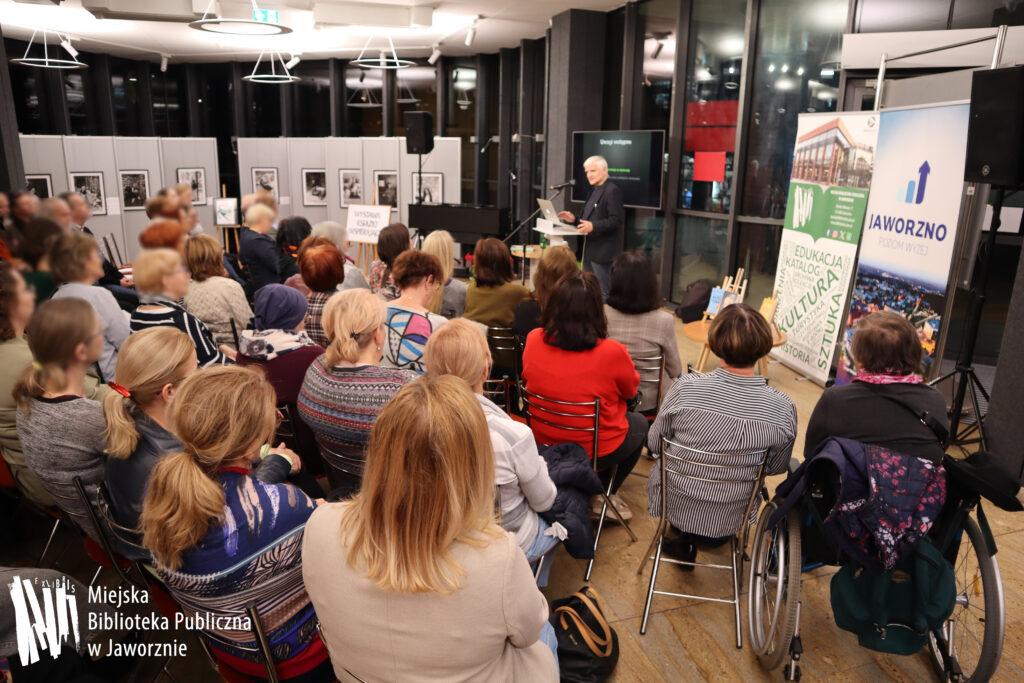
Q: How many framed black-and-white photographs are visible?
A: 9